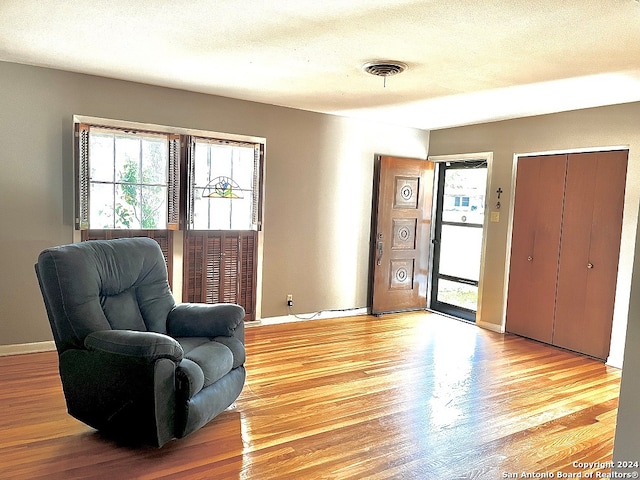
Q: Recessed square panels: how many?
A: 3